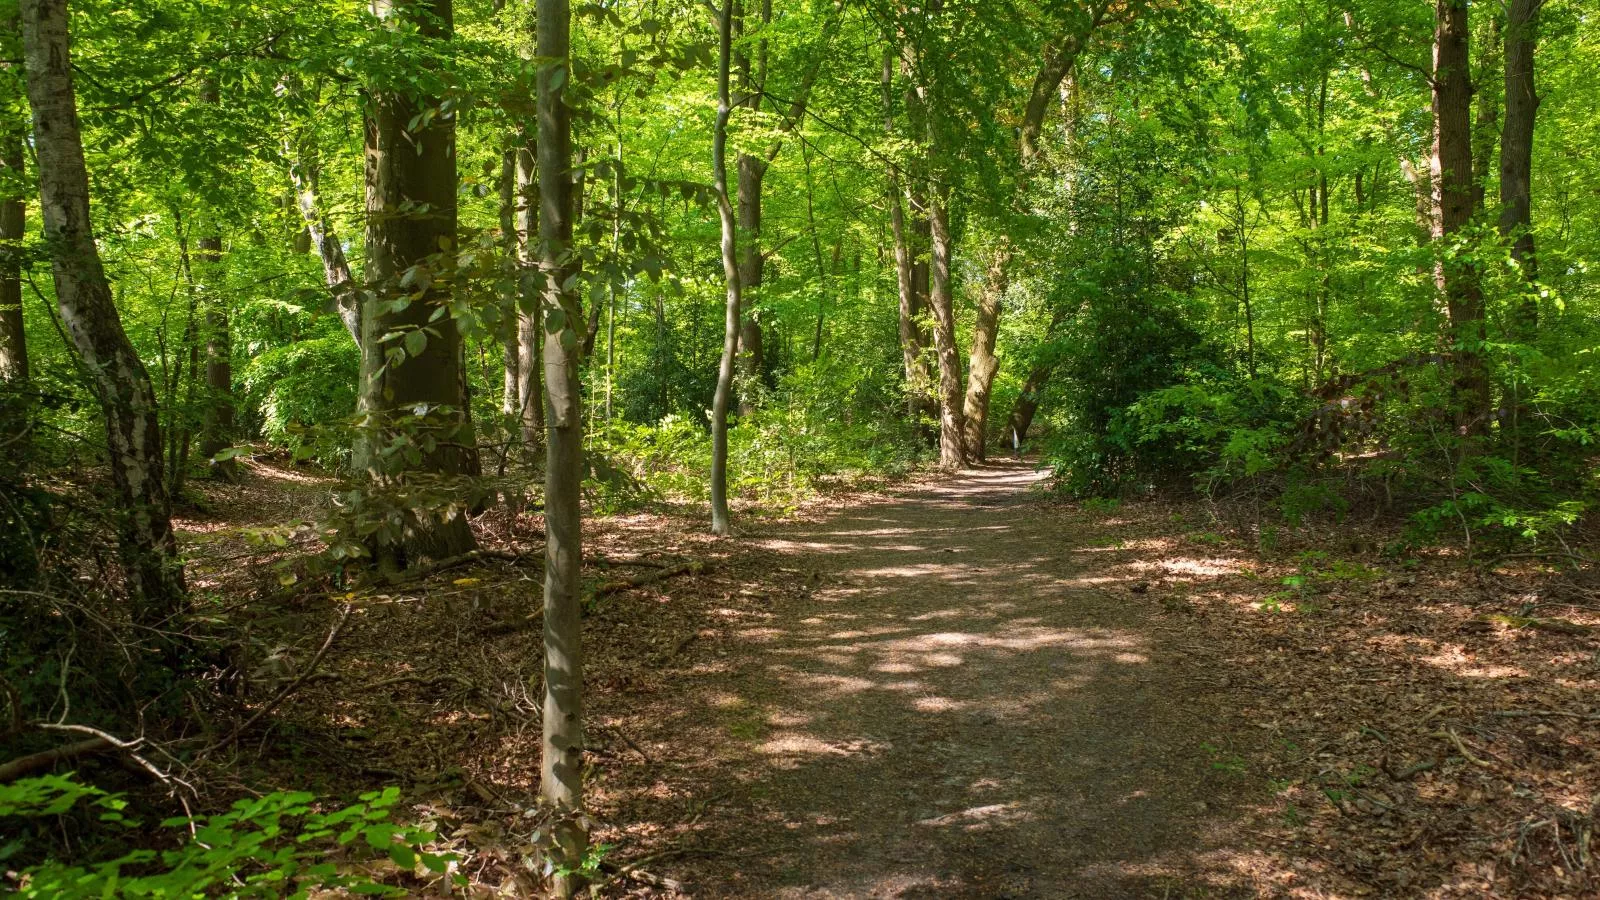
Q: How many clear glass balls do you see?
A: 0